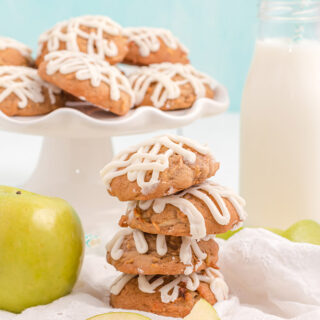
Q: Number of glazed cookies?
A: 10